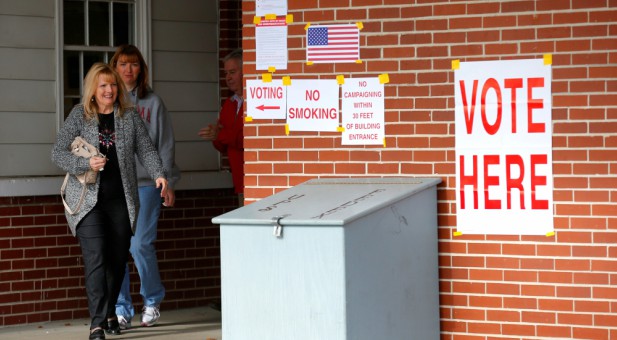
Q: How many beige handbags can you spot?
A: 1